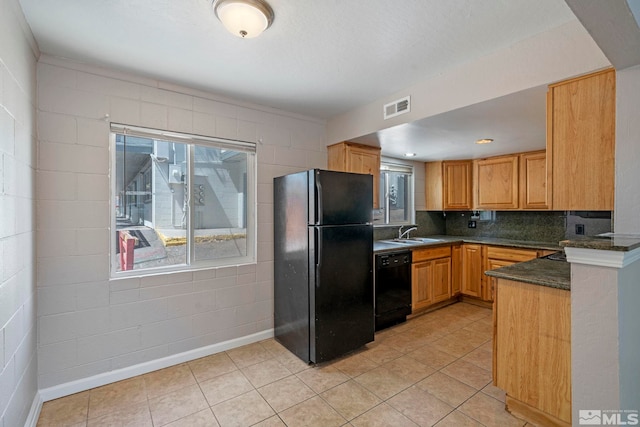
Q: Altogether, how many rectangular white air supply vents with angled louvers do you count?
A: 1